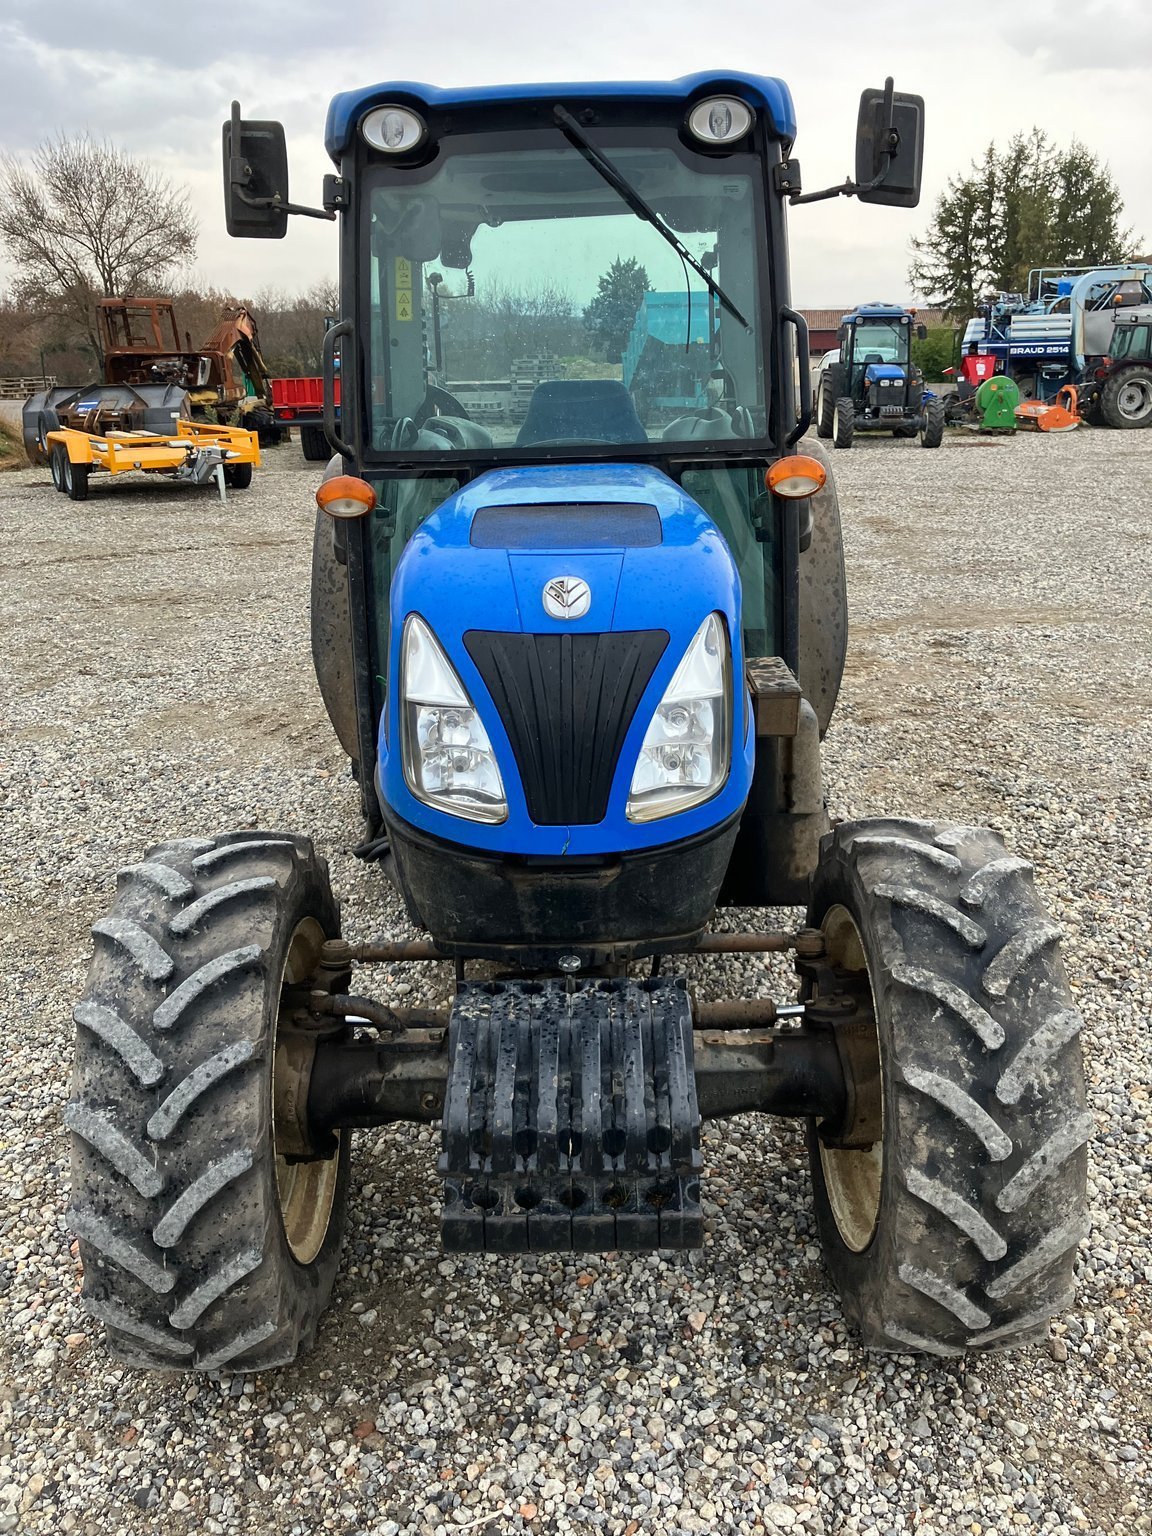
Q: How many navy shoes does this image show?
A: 0